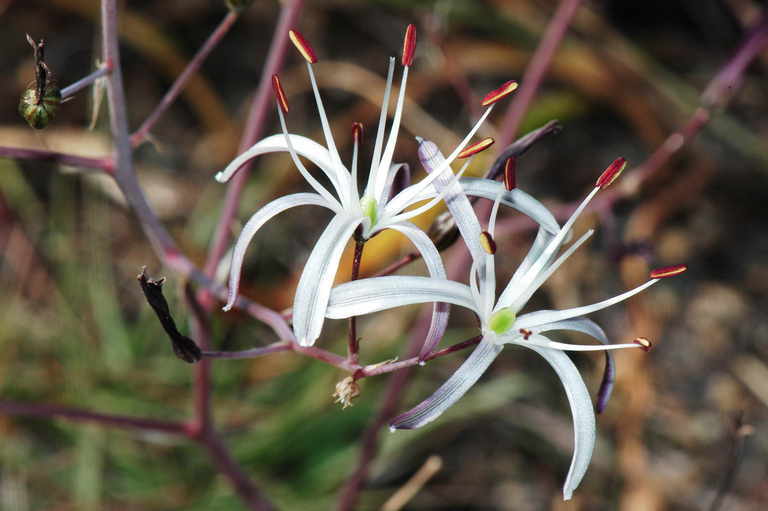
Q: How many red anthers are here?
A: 11